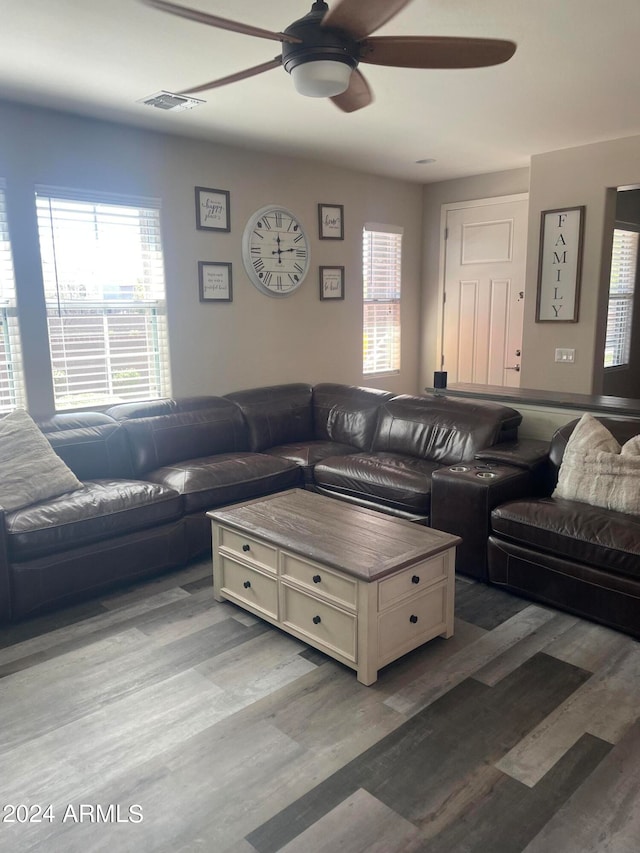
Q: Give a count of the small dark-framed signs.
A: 4